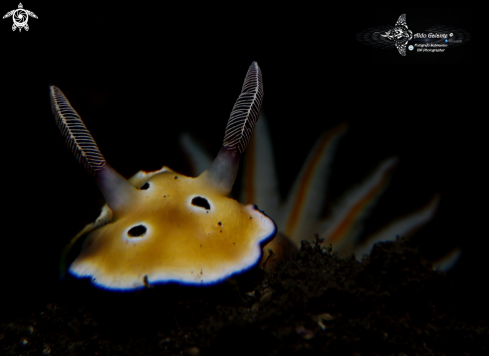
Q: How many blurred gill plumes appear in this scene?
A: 6